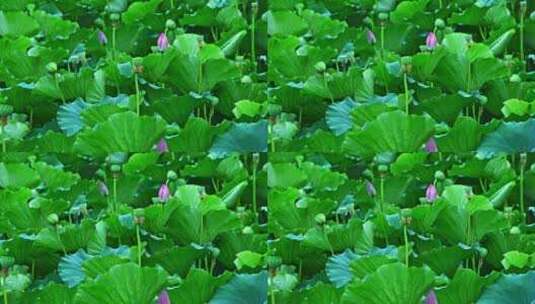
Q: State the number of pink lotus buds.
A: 12